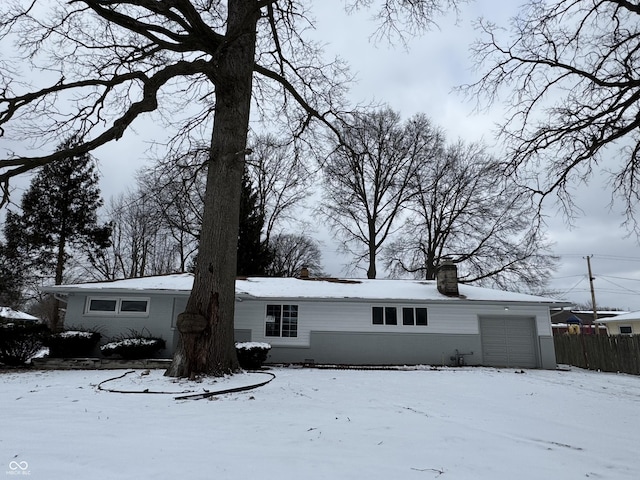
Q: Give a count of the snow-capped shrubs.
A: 3